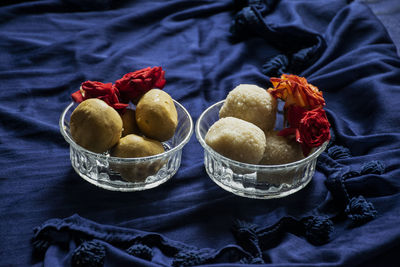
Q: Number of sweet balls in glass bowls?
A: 7